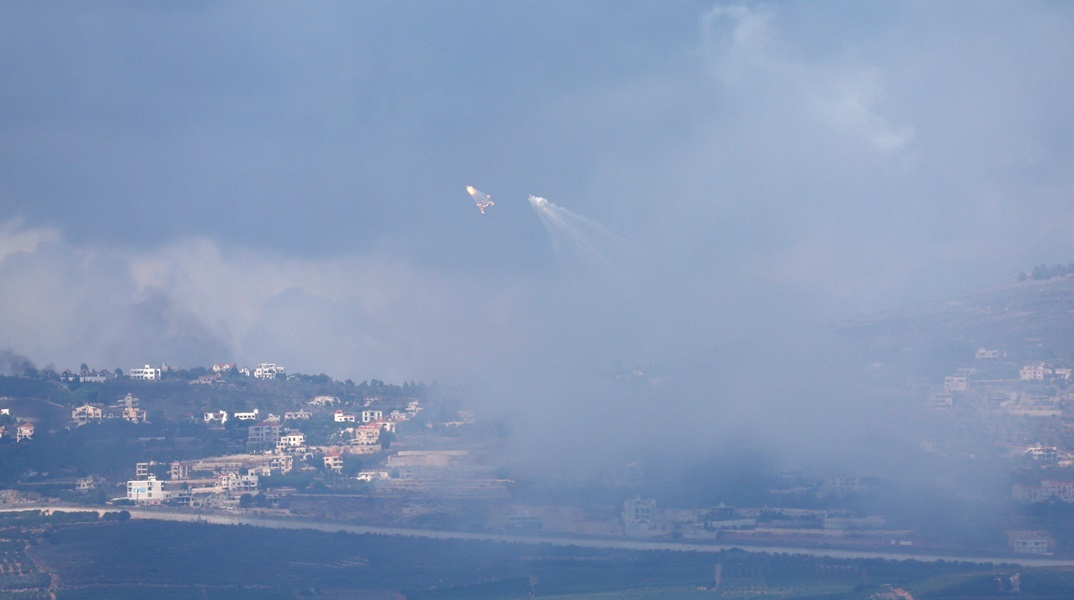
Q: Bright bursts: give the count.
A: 2